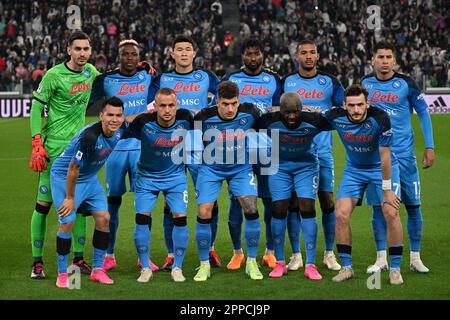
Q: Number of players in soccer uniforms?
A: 11